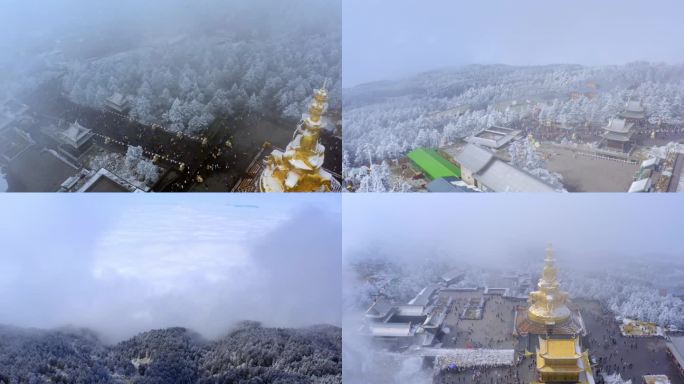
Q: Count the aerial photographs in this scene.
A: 4